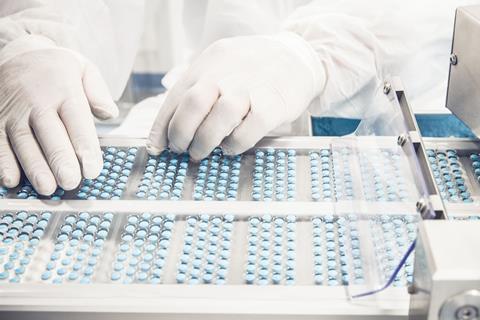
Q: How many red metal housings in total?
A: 0